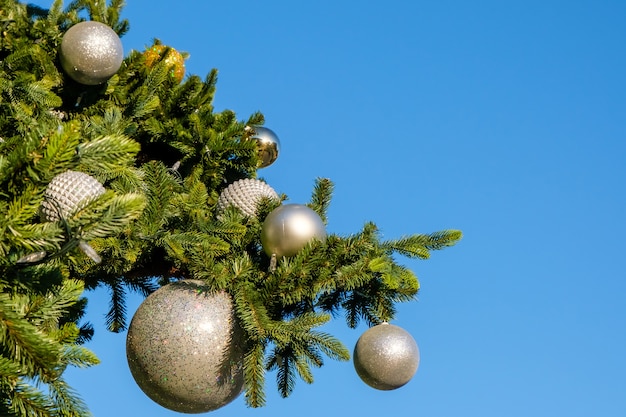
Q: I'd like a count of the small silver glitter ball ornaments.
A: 2